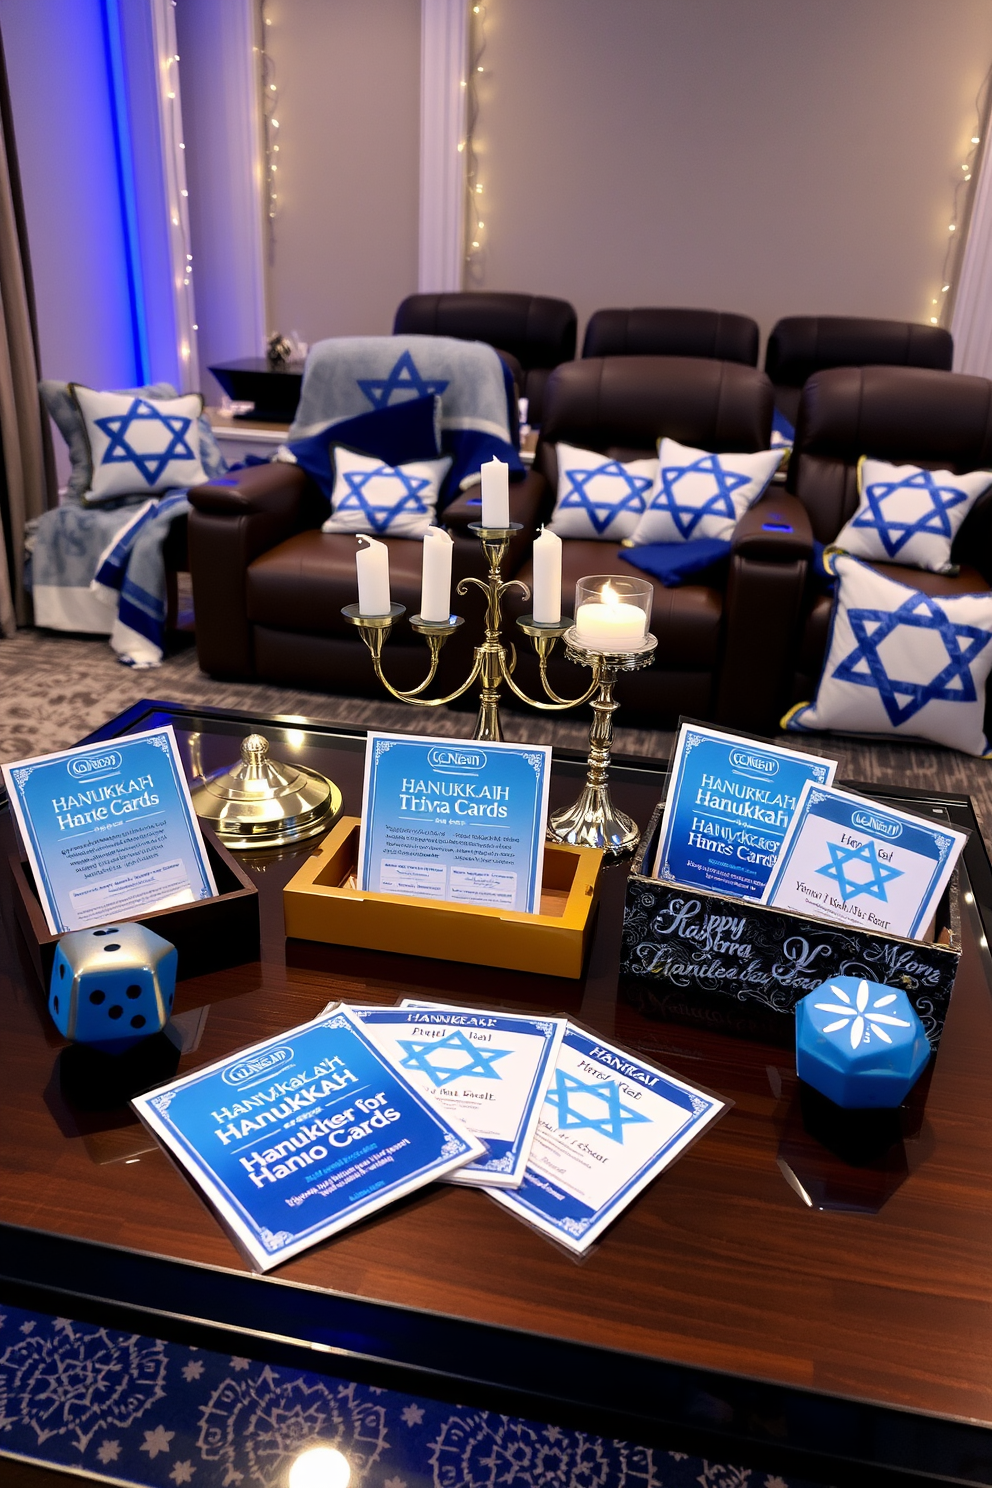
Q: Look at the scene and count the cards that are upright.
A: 4